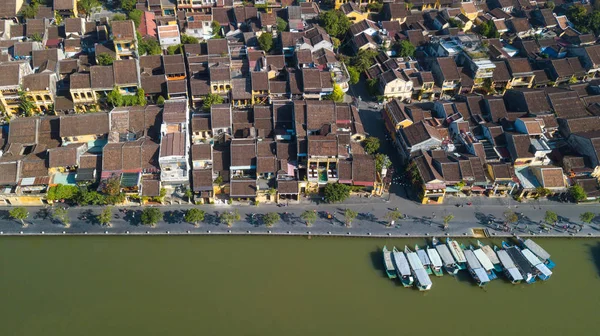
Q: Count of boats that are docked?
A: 14